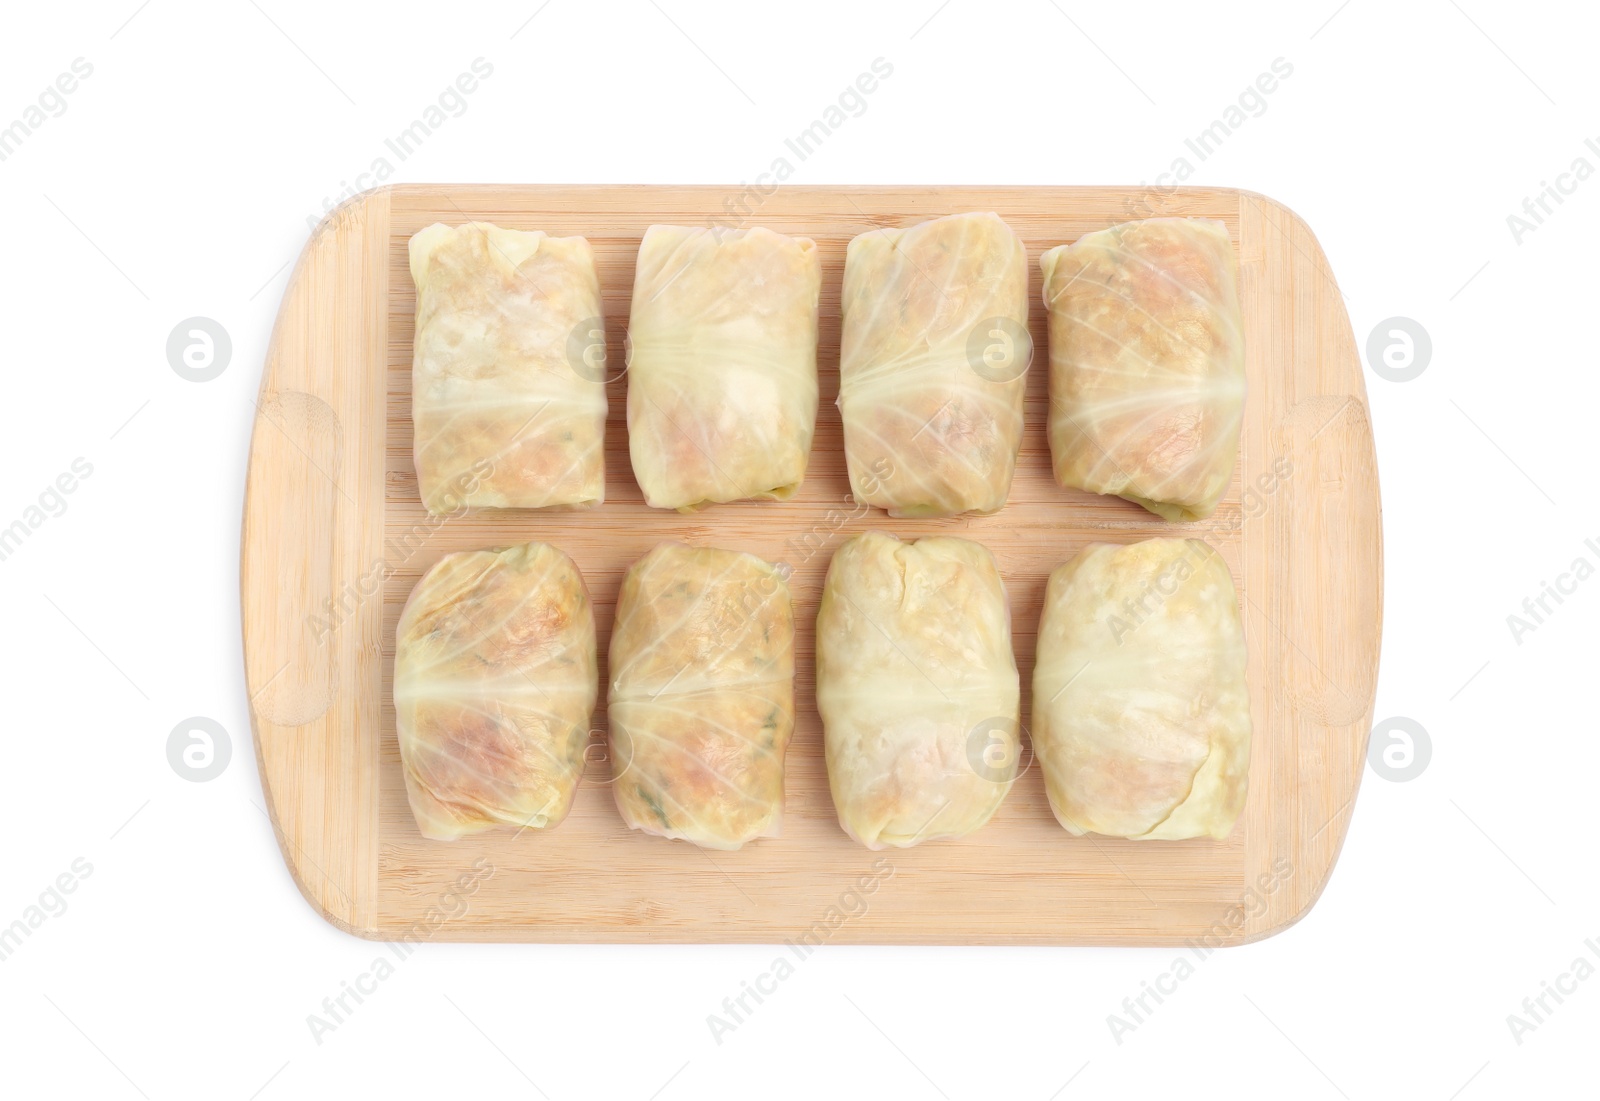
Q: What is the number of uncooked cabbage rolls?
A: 8